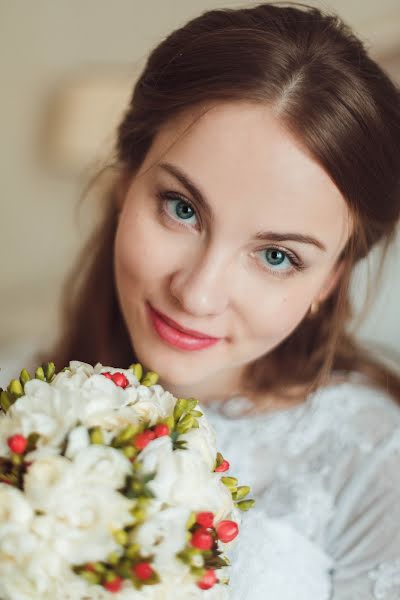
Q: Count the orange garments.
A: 0